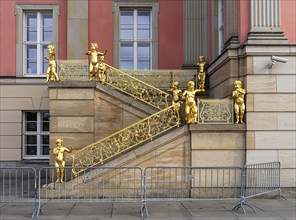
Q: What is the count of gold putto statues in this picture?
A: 8